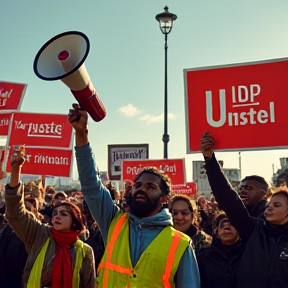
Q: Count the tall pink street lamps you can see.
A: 0